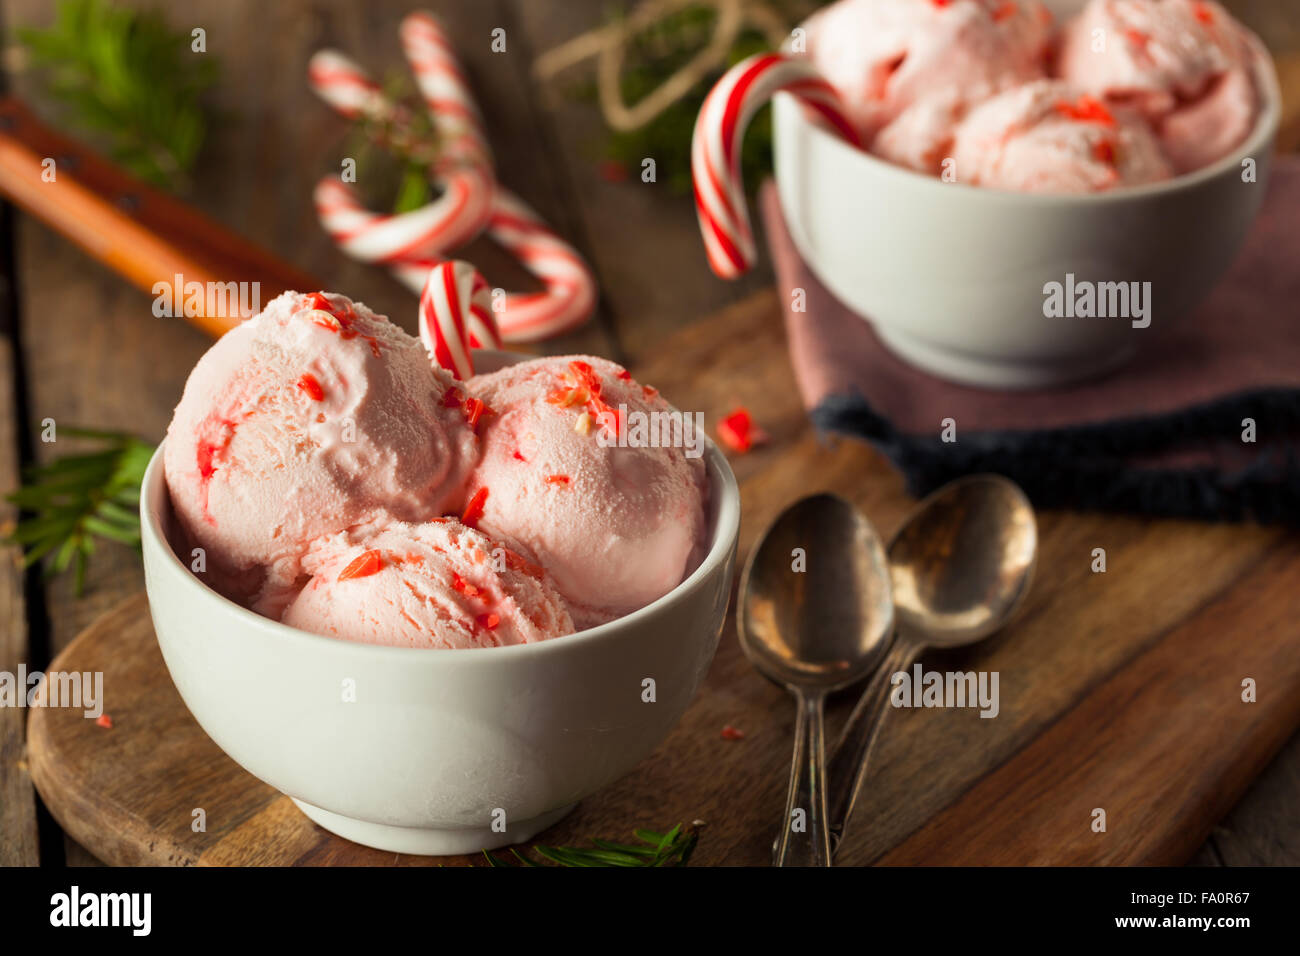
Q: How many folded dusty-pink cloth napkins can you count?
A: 1